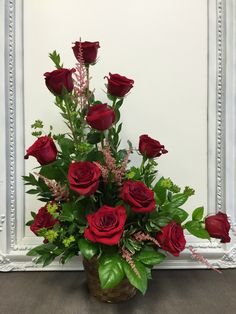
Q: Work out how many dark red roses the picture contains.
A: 12